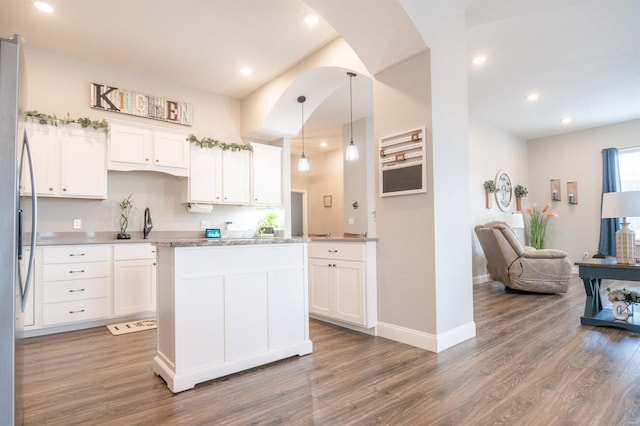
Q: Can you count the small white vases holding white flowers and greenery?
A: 1